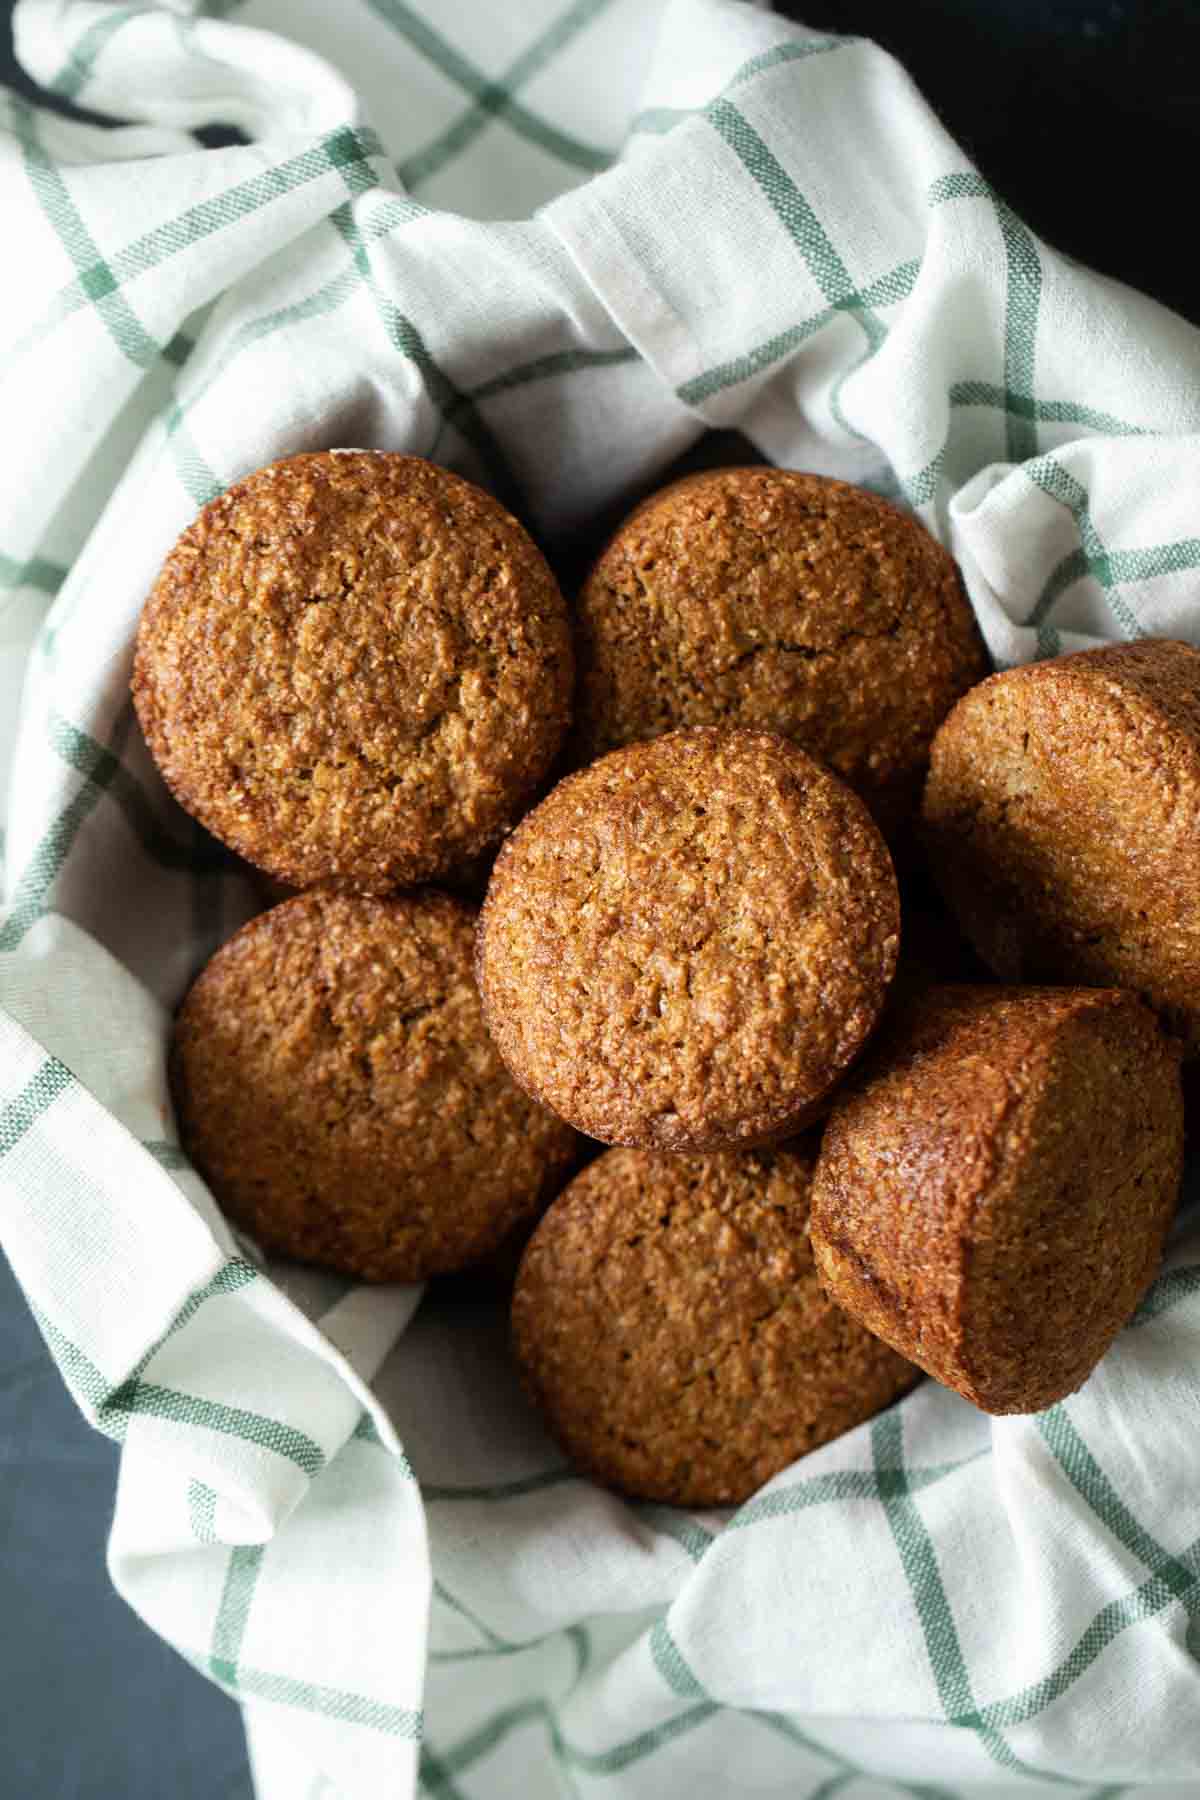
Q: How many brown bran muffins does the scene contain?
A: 7